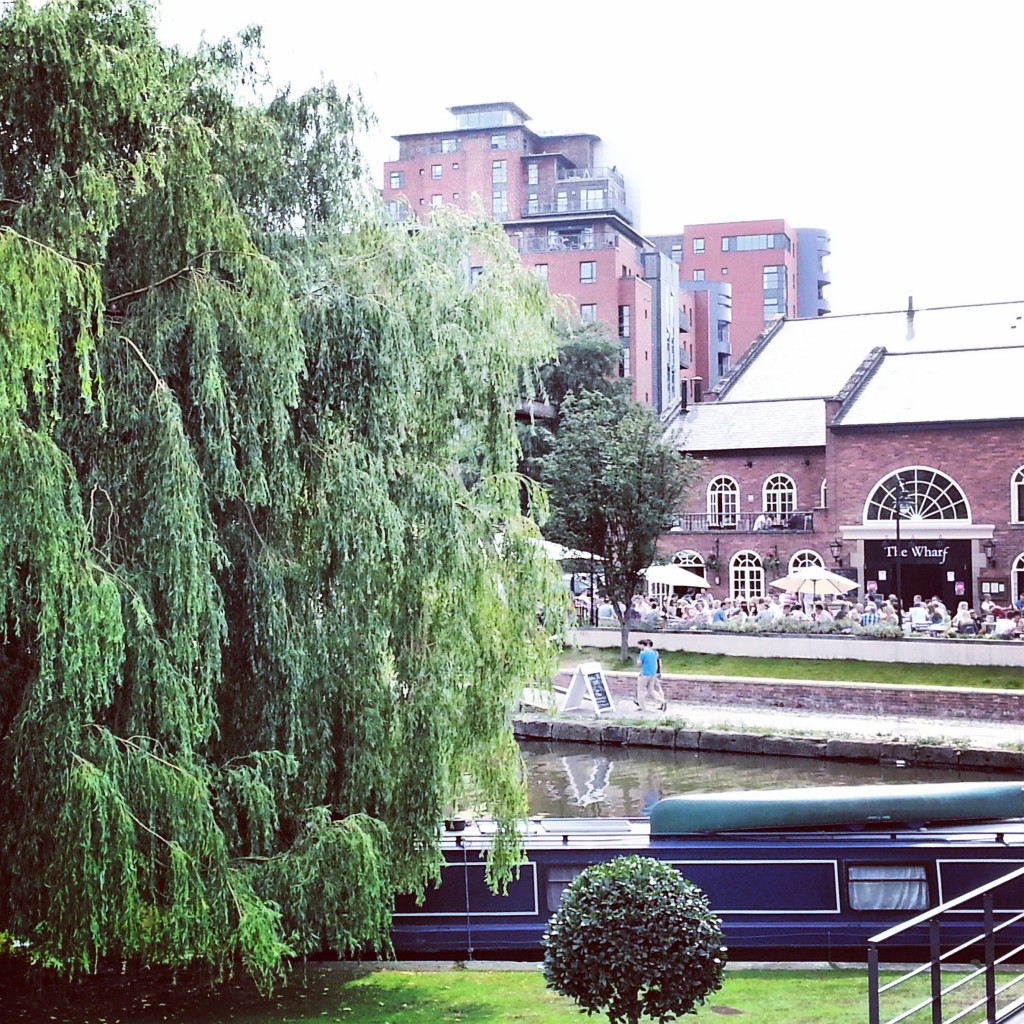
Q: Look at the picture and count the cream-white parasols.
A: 3